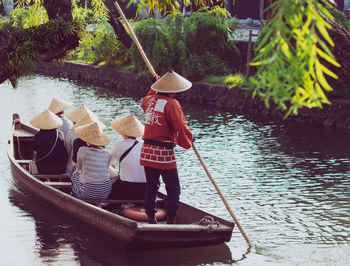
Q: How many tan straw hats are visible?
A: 7